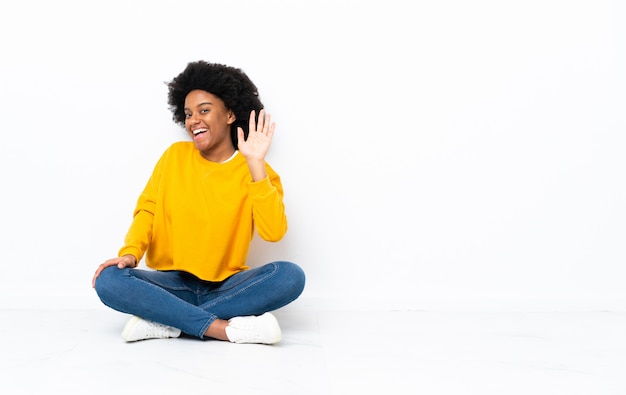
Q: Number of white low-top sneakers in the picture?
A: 2